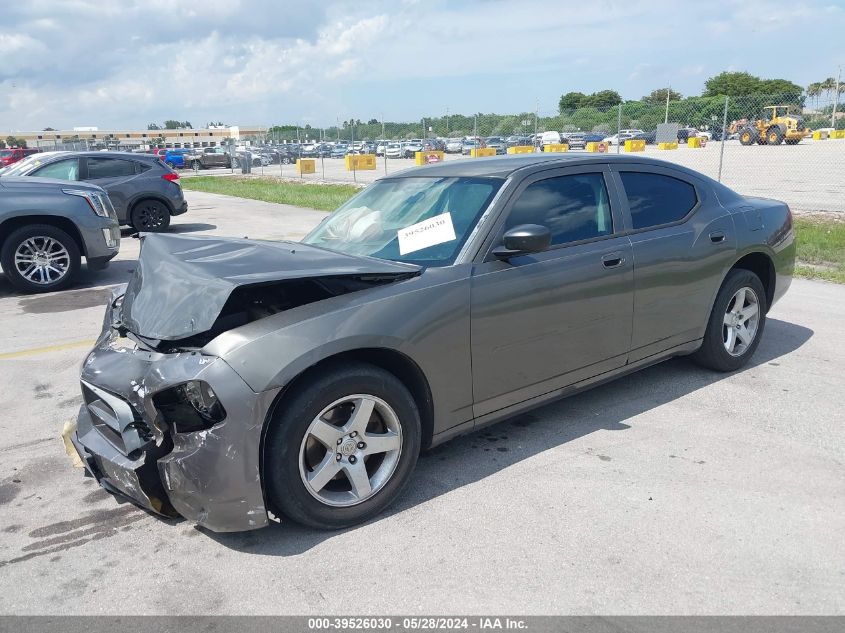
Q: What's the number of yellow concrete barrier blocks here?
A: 12